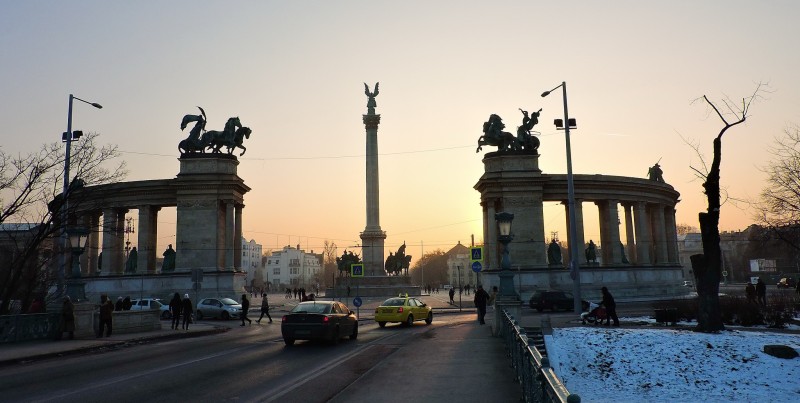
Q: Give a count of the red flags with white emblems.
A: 0